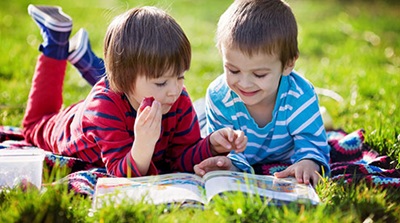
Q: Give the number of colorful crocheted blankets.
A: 1